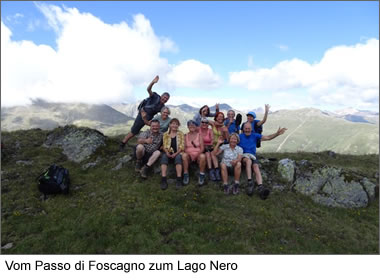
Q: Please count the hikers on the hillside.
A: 12